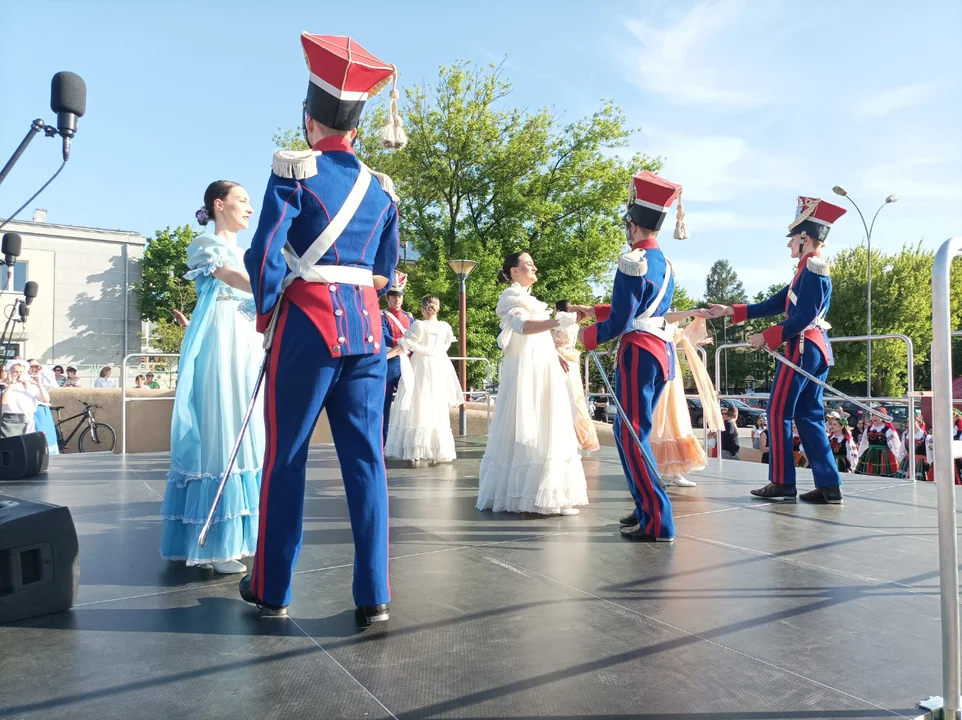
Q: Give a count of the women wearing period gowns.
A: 5